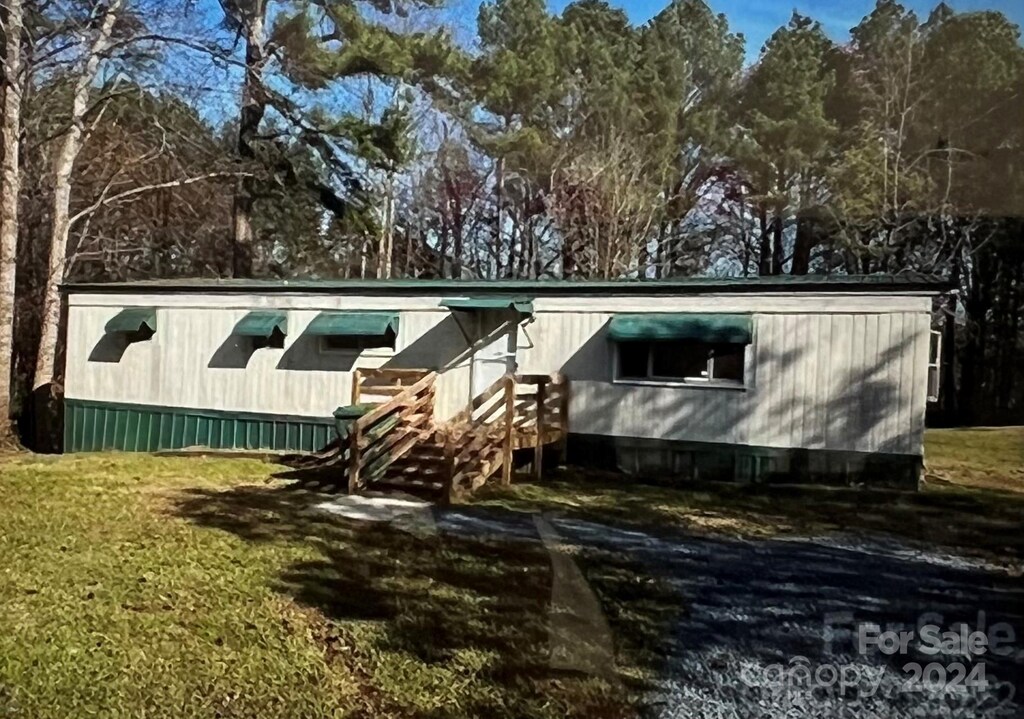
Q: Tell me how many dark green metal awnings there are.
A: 5